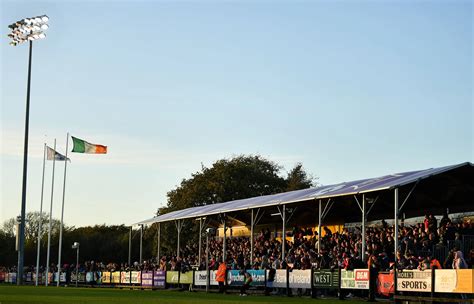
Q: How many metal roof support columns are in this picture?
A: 11